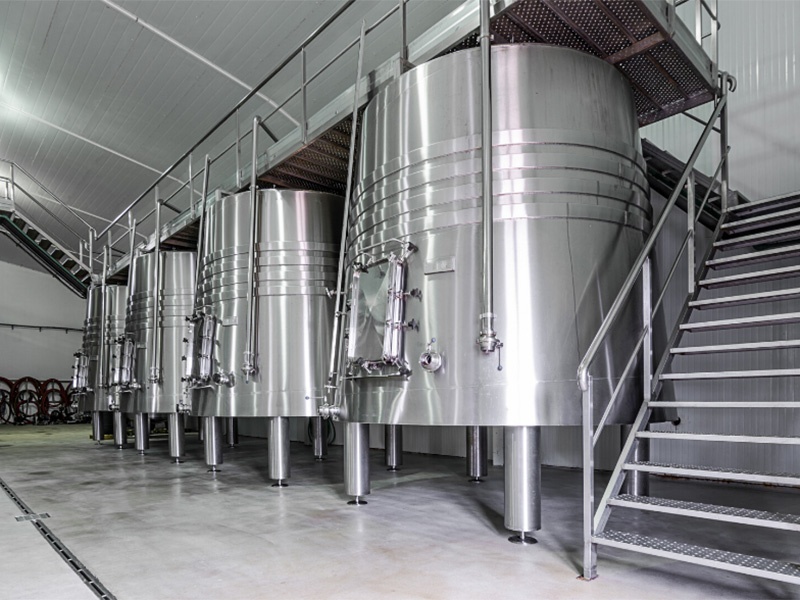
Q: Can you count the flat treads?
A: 14